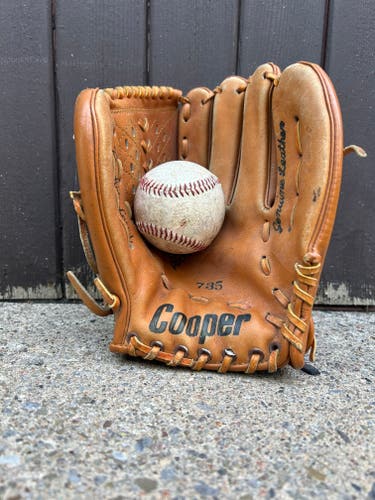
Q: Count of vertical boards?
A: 5